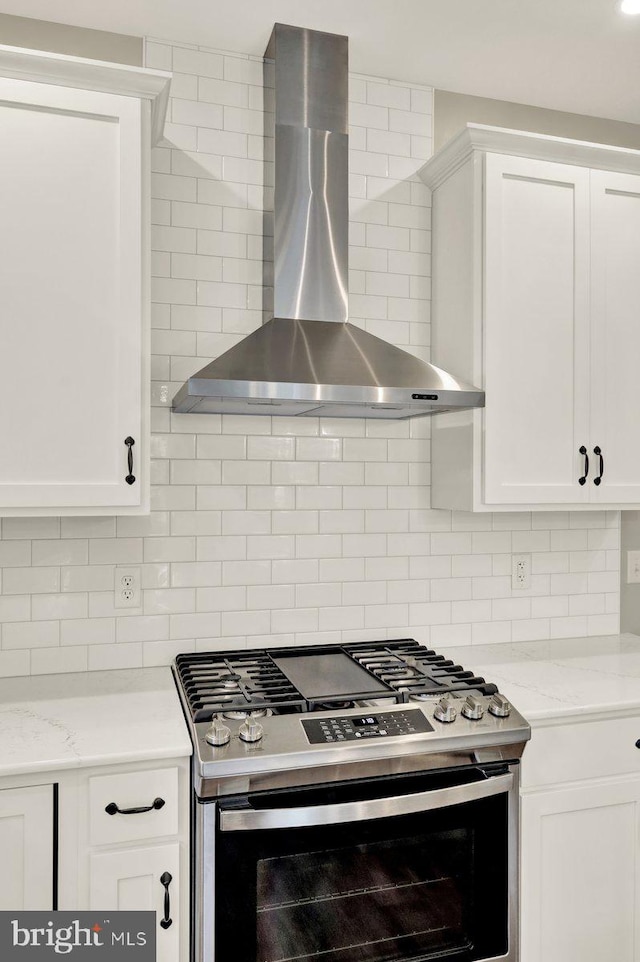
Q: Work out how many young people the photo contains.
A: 0